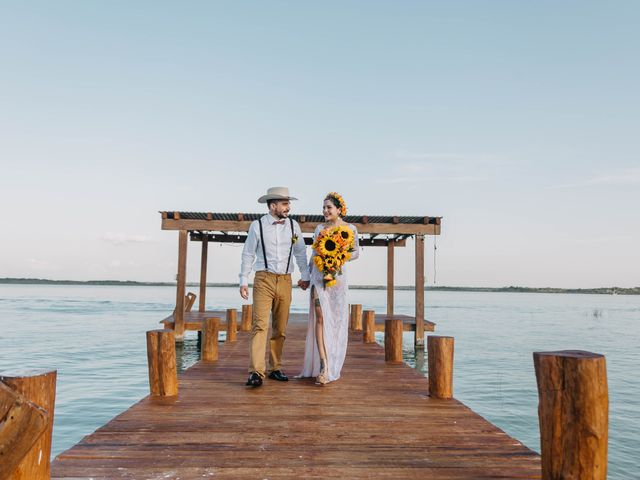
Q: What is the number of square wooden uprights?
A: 4